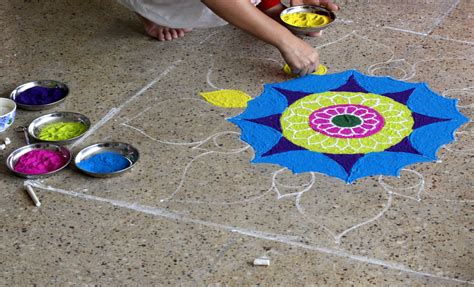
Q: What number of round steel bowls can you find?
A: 5